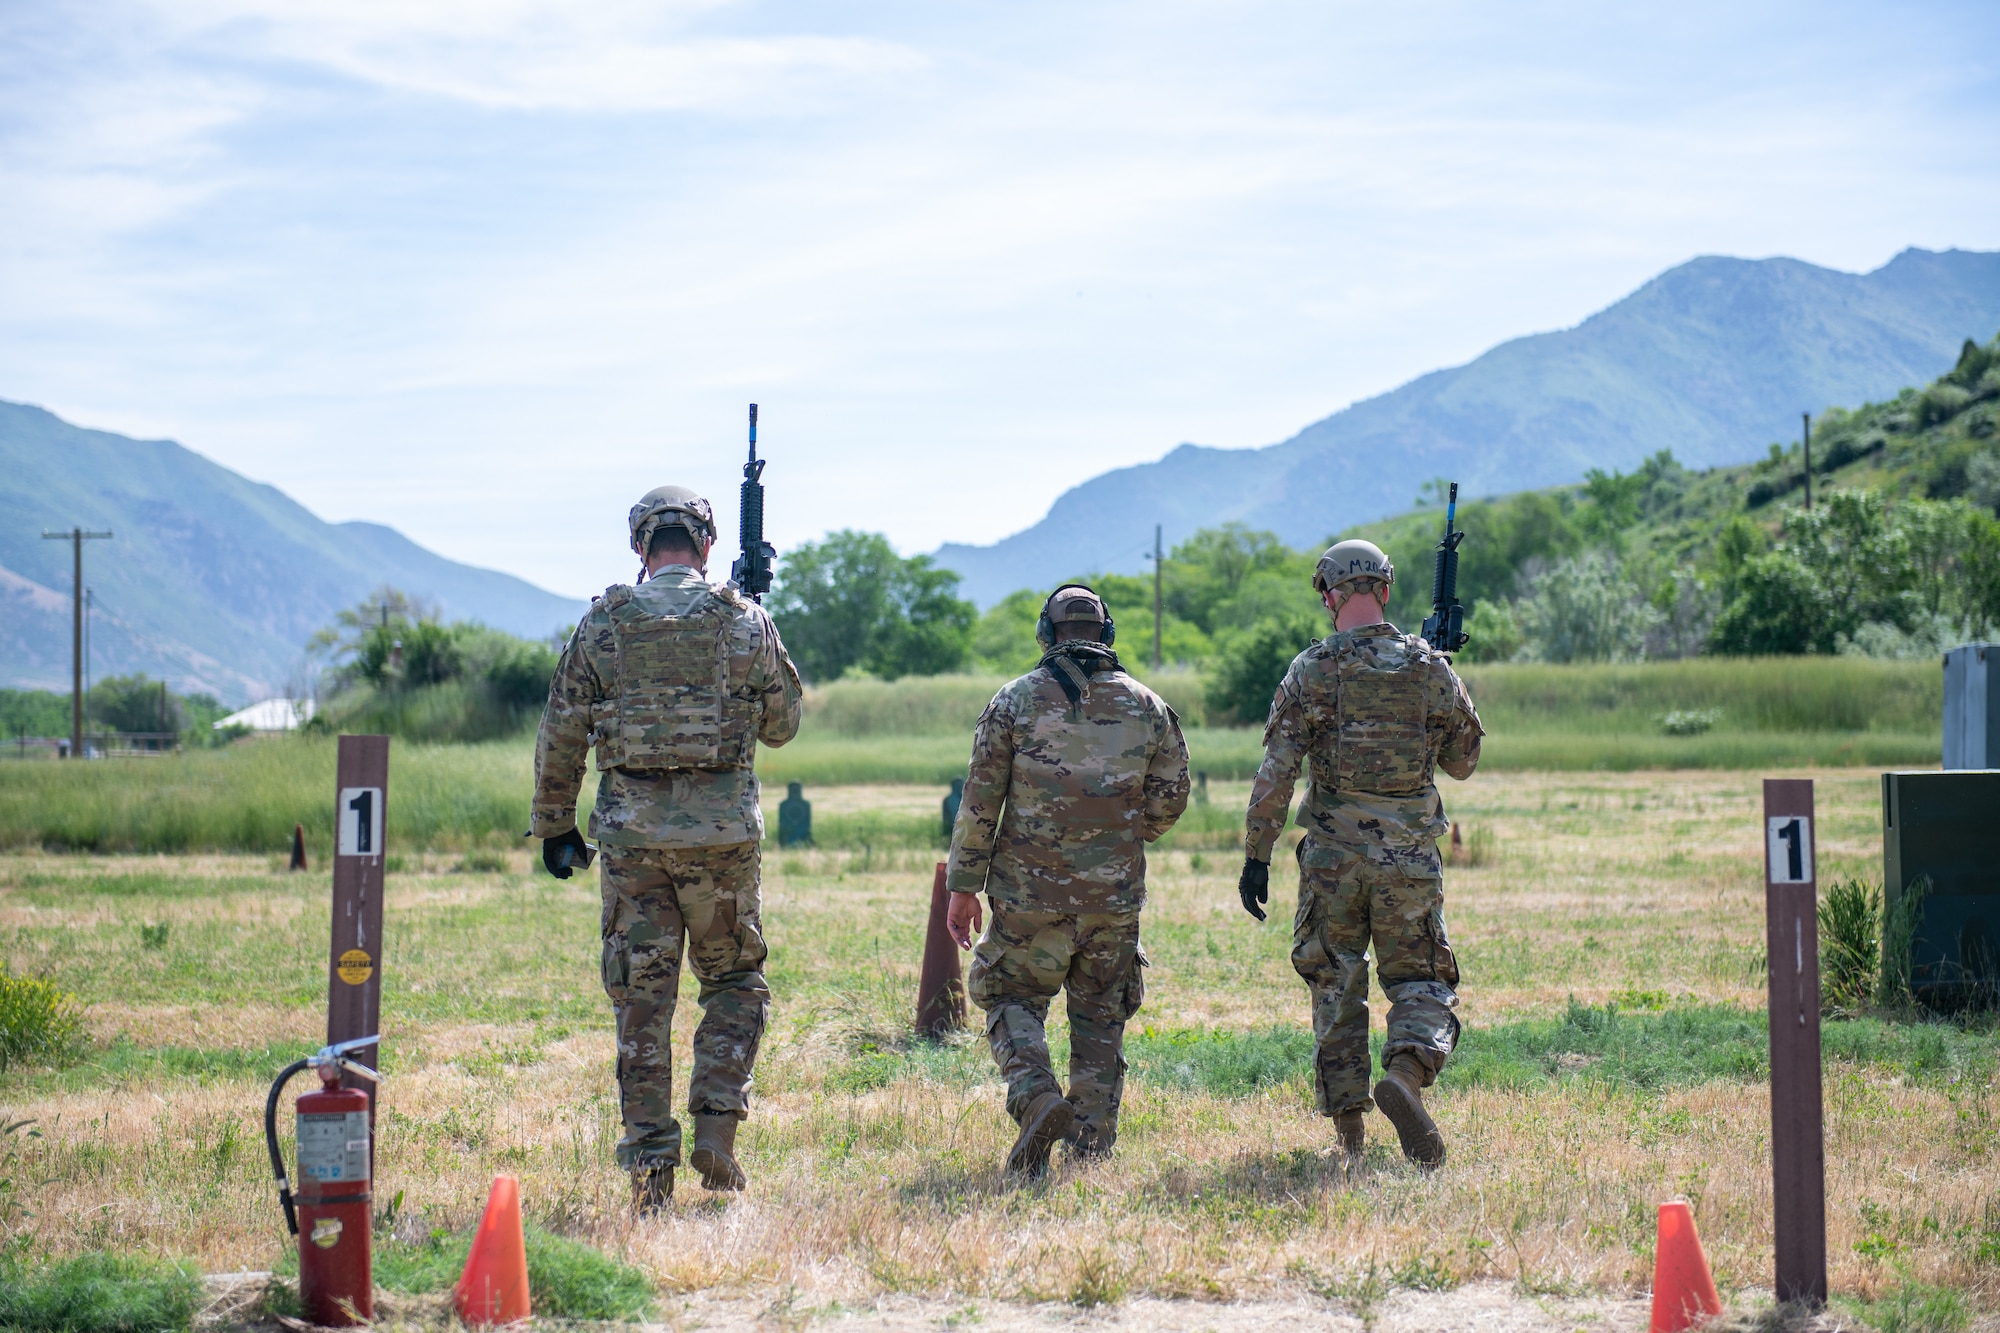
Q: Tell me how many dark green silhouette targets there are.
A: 2